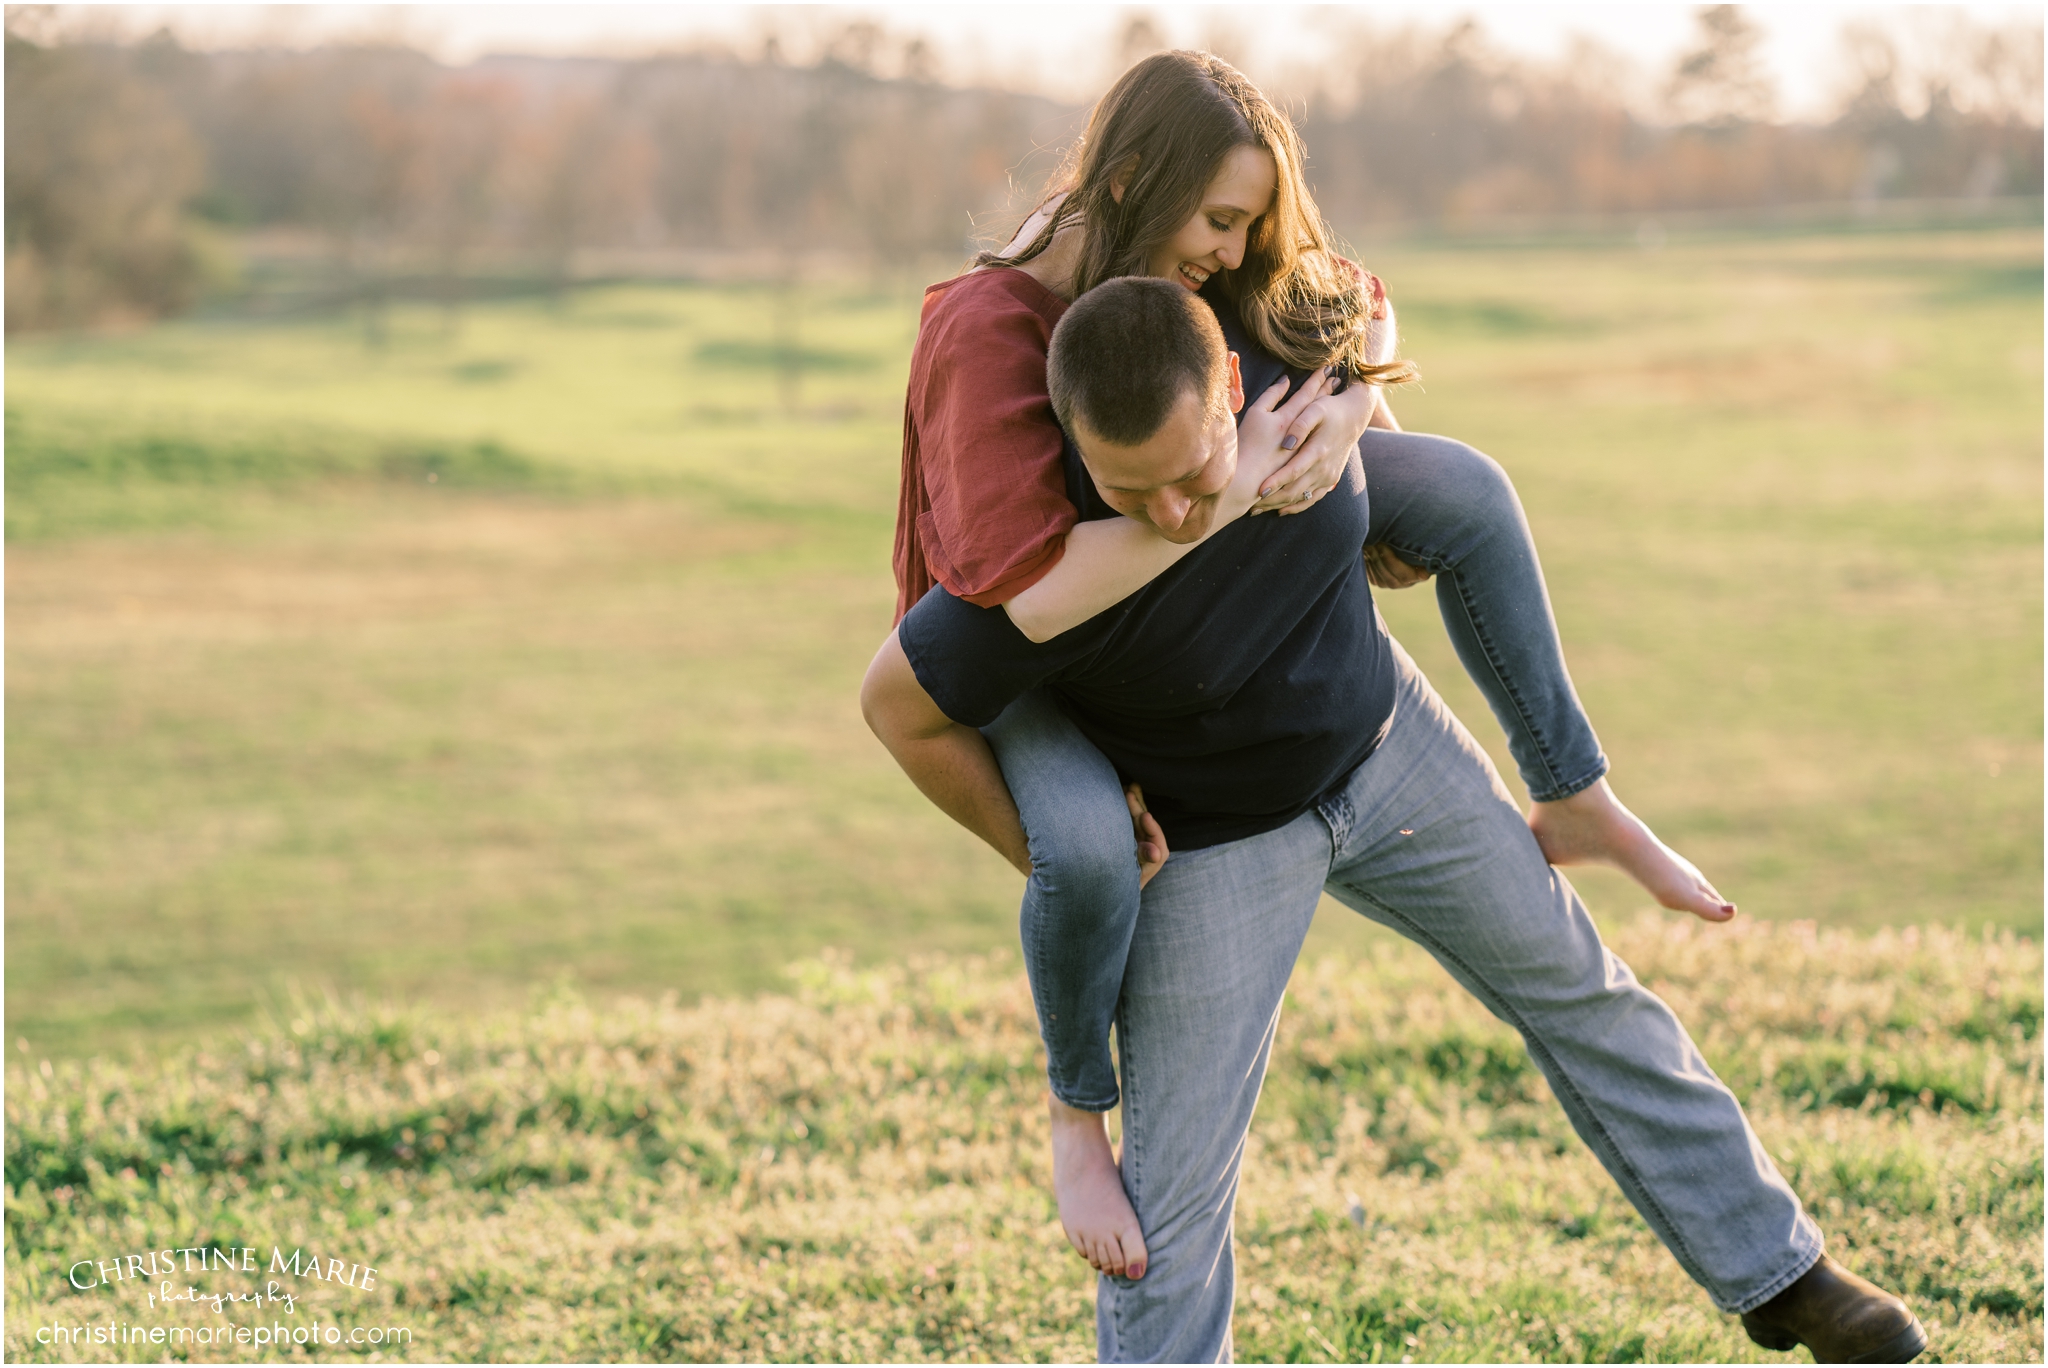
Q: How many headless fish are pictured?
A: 0